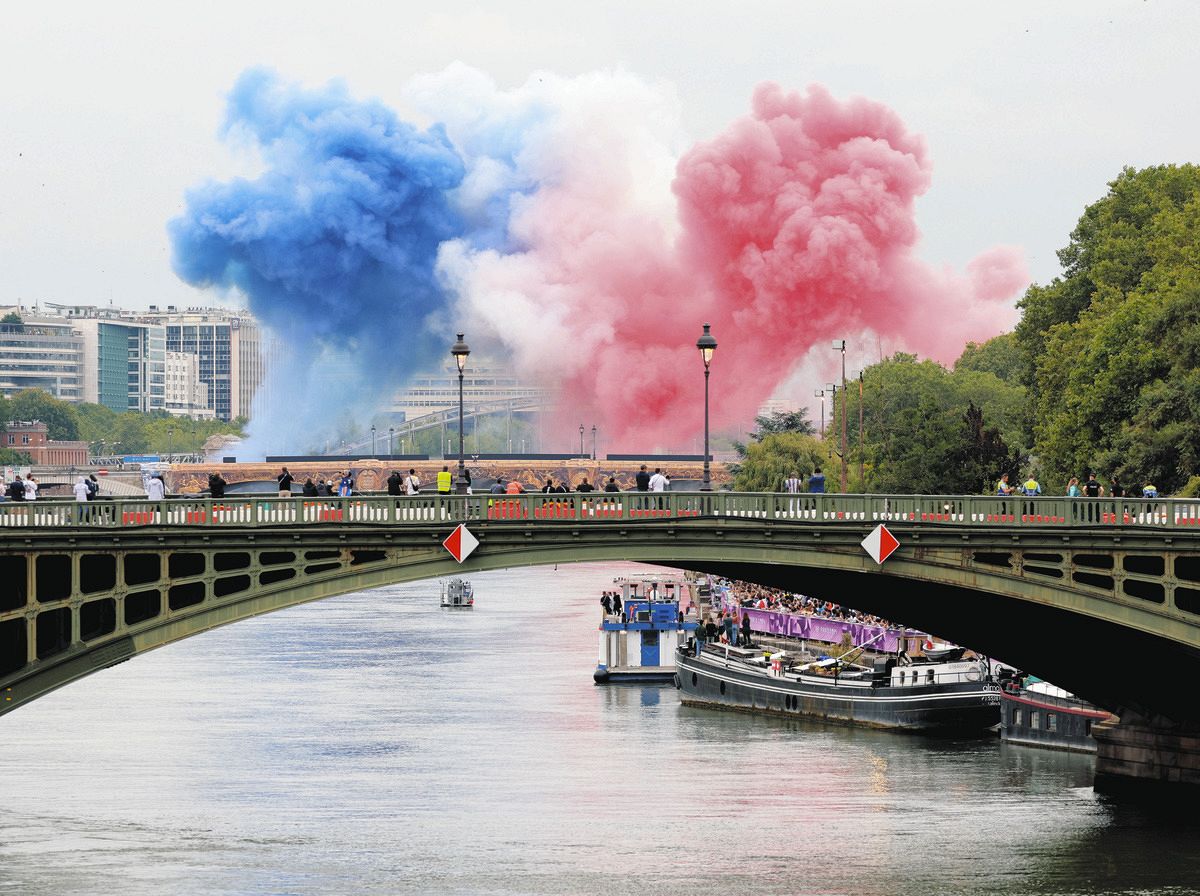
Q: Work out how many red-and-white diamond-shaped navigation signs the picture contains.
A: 2